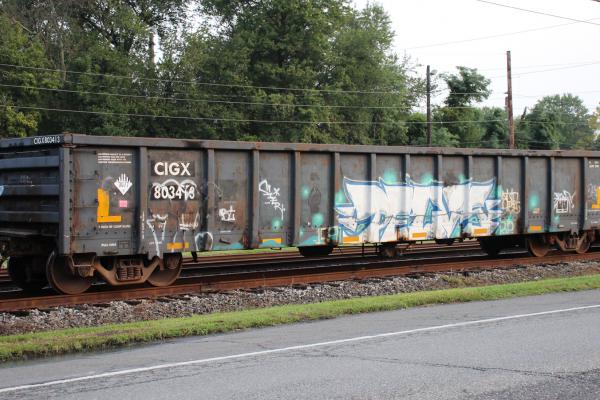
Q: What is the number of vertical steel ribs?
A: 13